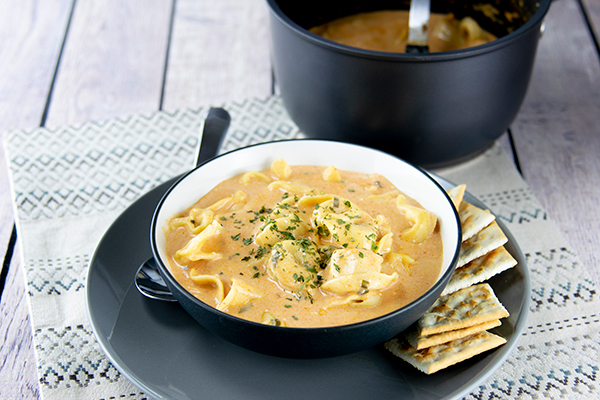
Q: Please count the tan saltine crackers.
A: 7